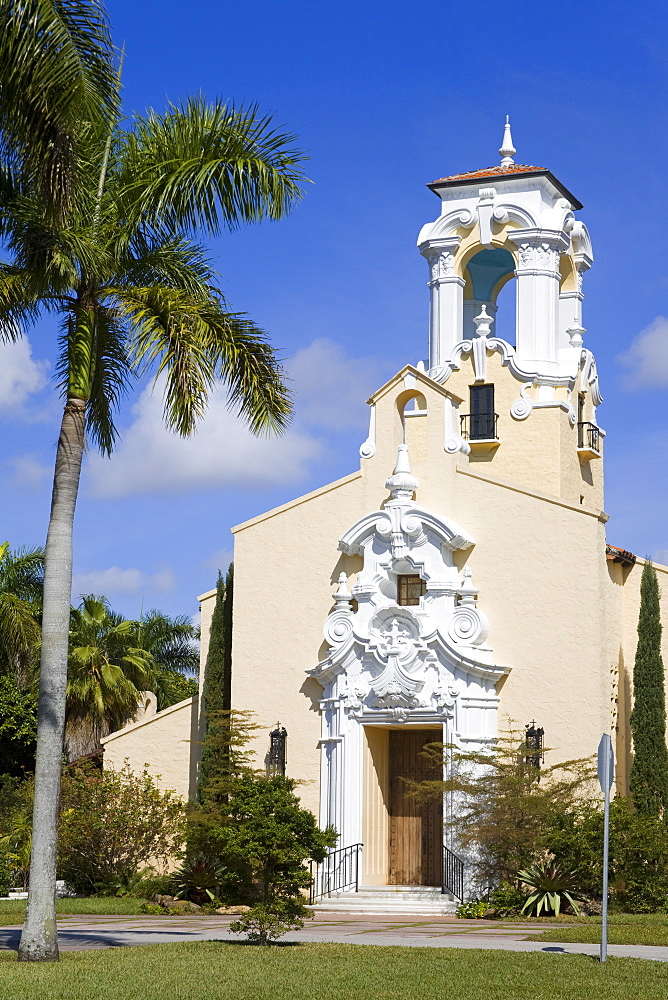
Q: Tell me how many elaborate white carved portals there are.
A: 1